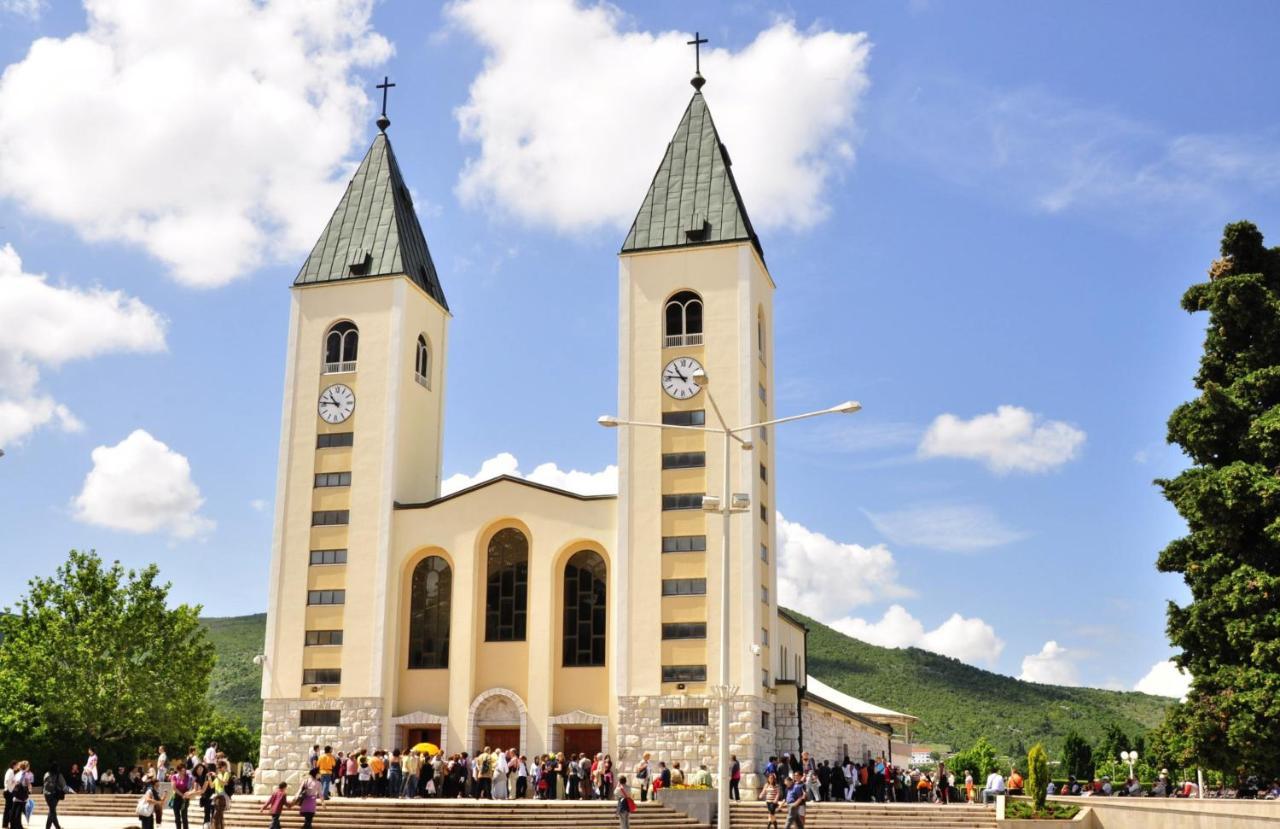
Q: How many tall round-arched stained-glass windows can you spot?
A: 3